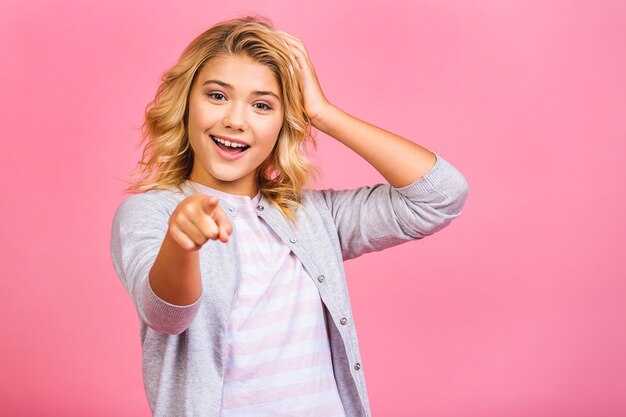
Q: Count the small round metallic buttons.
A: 5